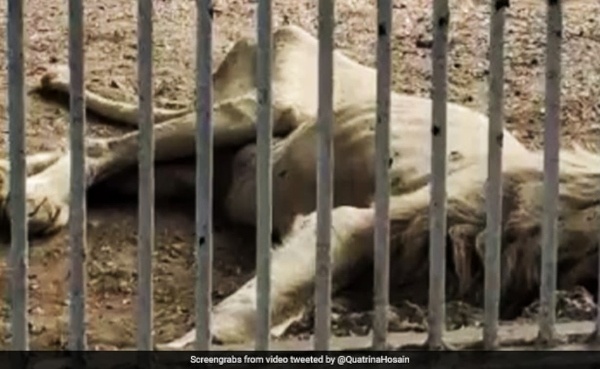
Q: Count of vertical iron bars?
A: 10